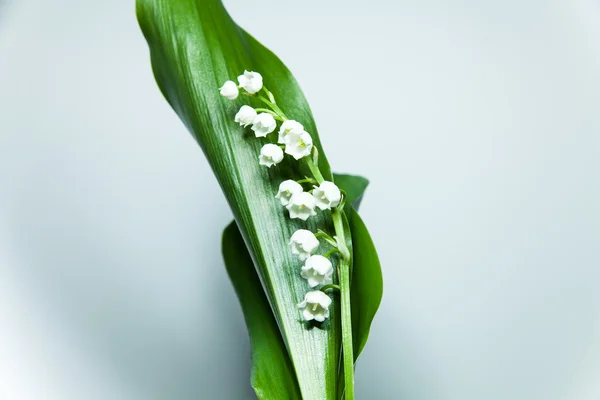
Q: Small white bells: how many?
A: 13